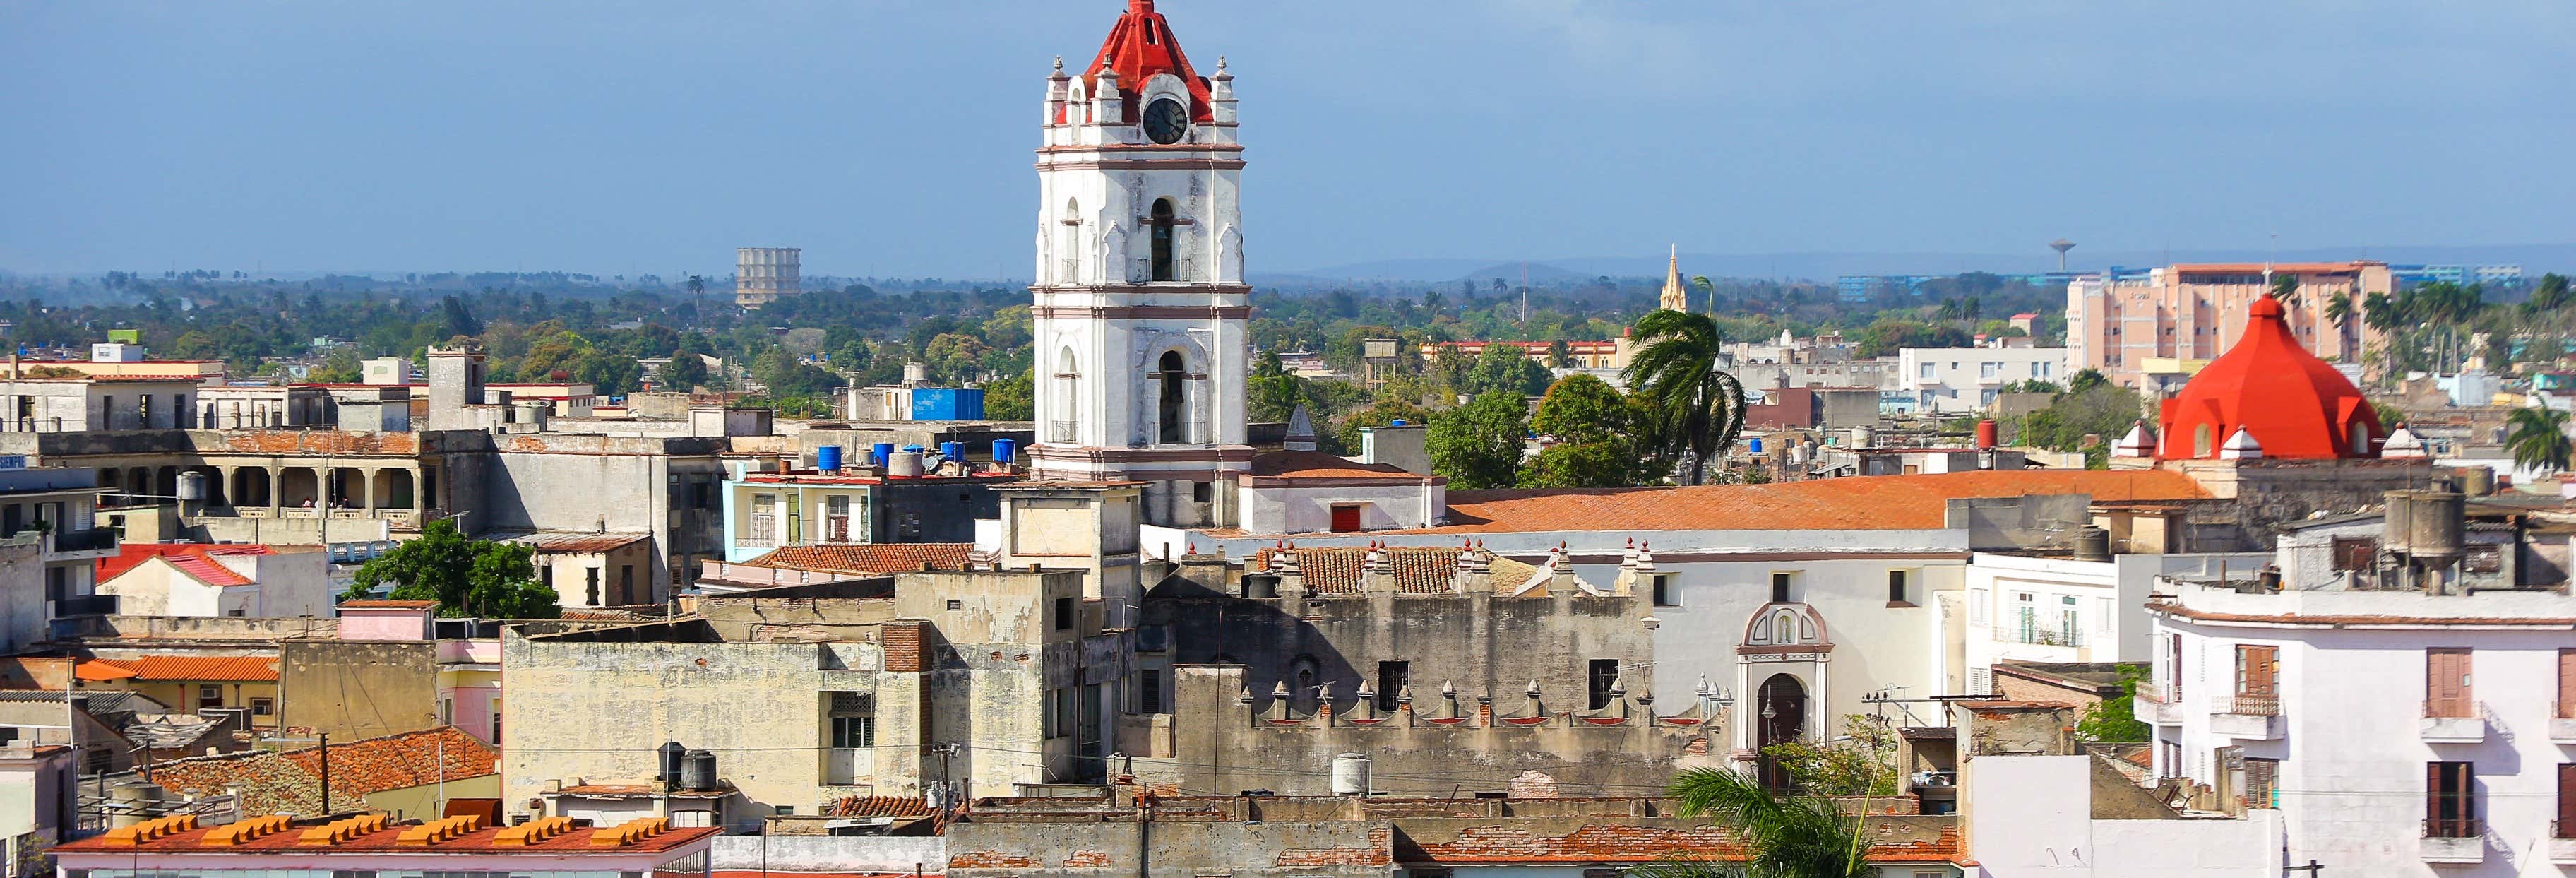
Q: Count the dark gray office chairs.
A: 0